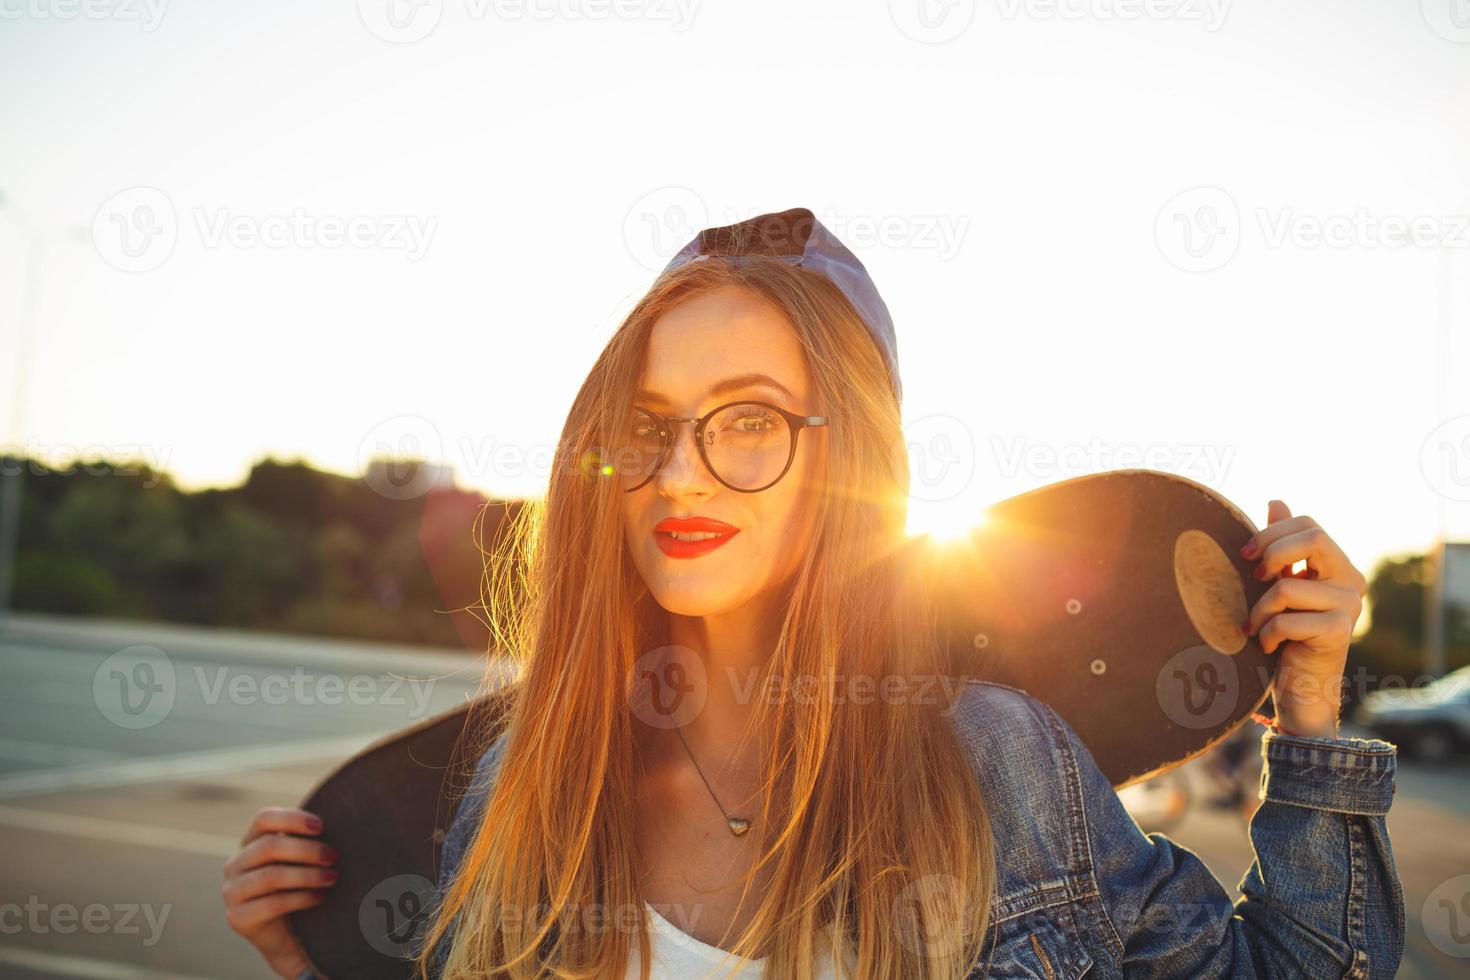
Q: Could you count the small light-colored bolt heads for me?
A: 3